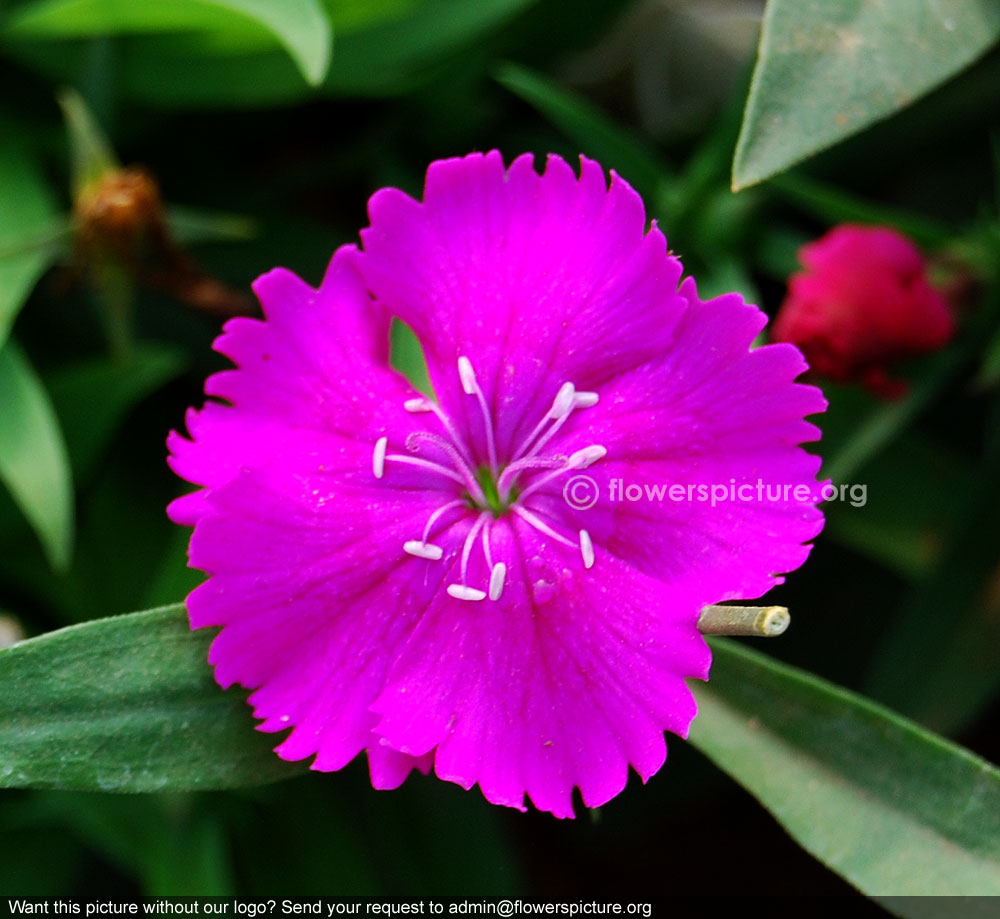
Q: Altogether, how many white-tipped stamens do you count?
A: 10